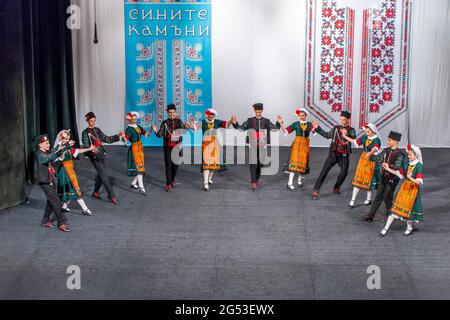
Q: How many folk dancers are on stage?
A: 12